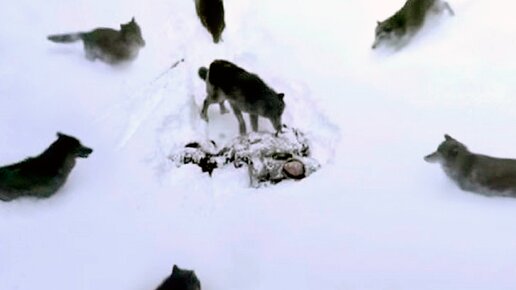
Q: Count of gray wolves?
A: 7